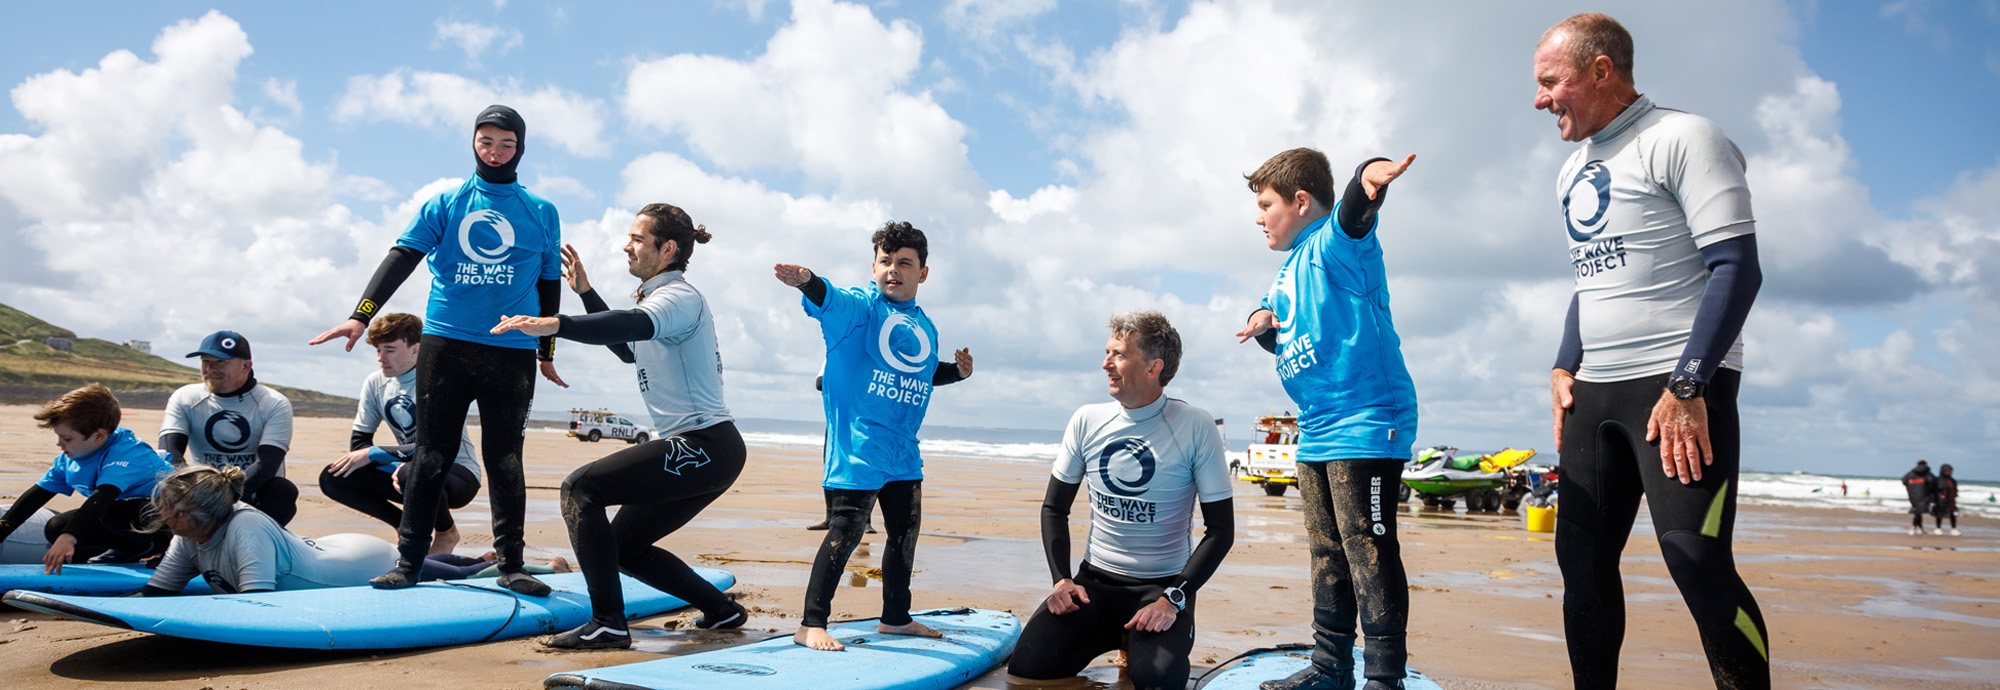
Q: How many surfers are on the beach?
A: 10